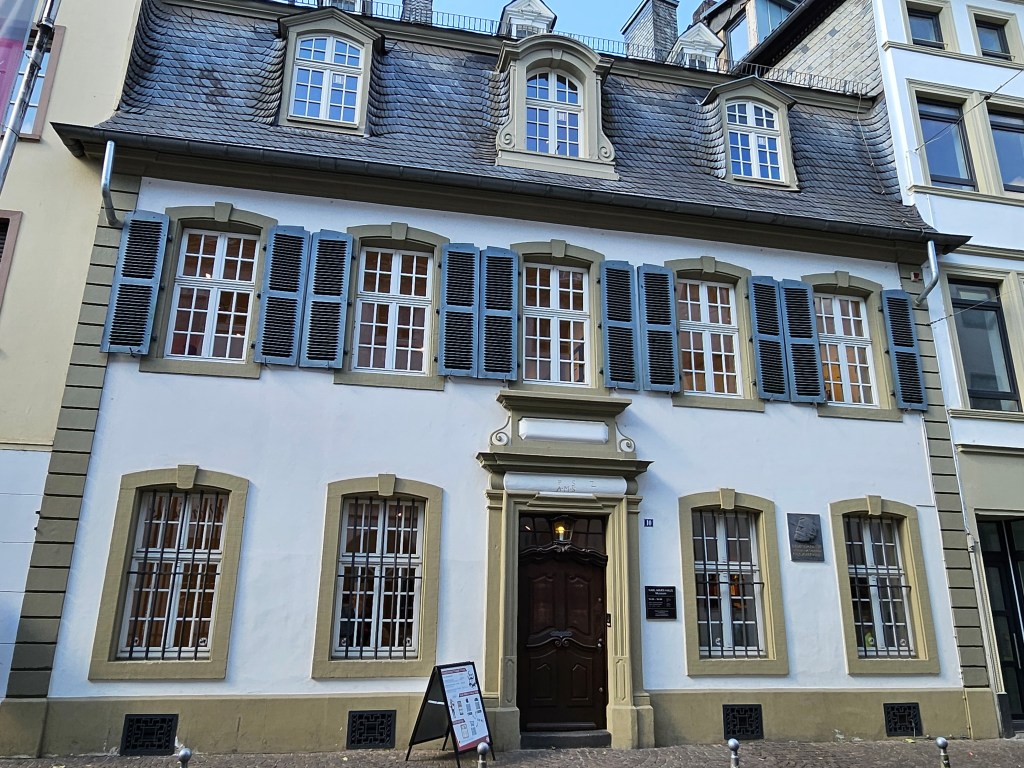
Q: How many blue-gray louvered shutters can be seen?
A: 10